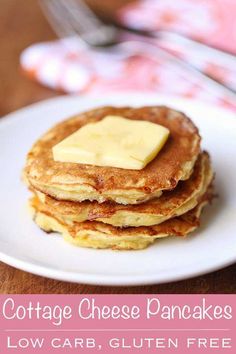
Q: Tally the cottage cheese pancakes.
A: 3